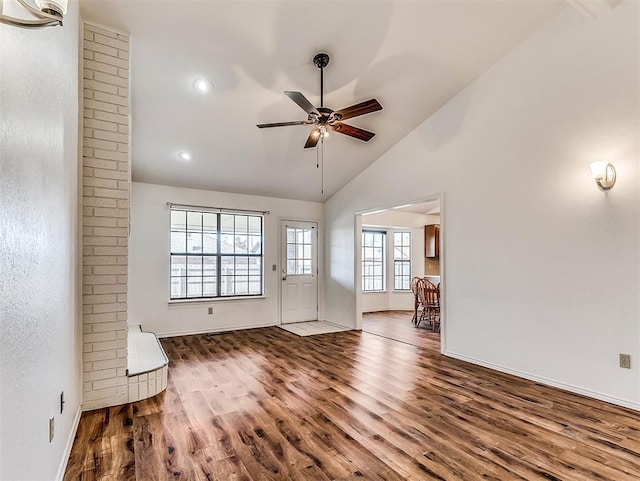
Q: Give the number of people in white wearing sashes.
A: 0